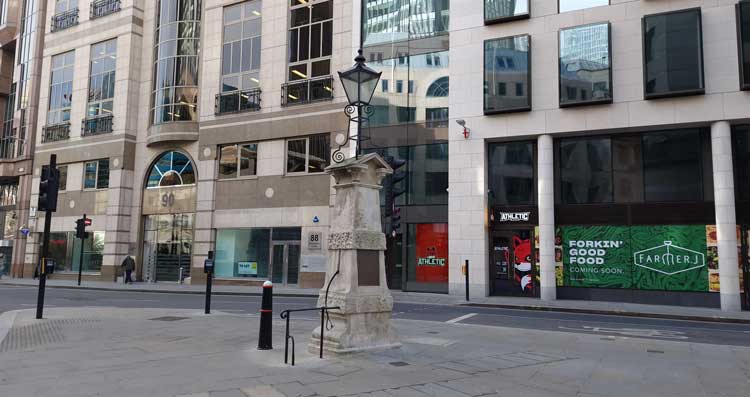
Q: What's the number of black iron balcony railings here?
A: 6